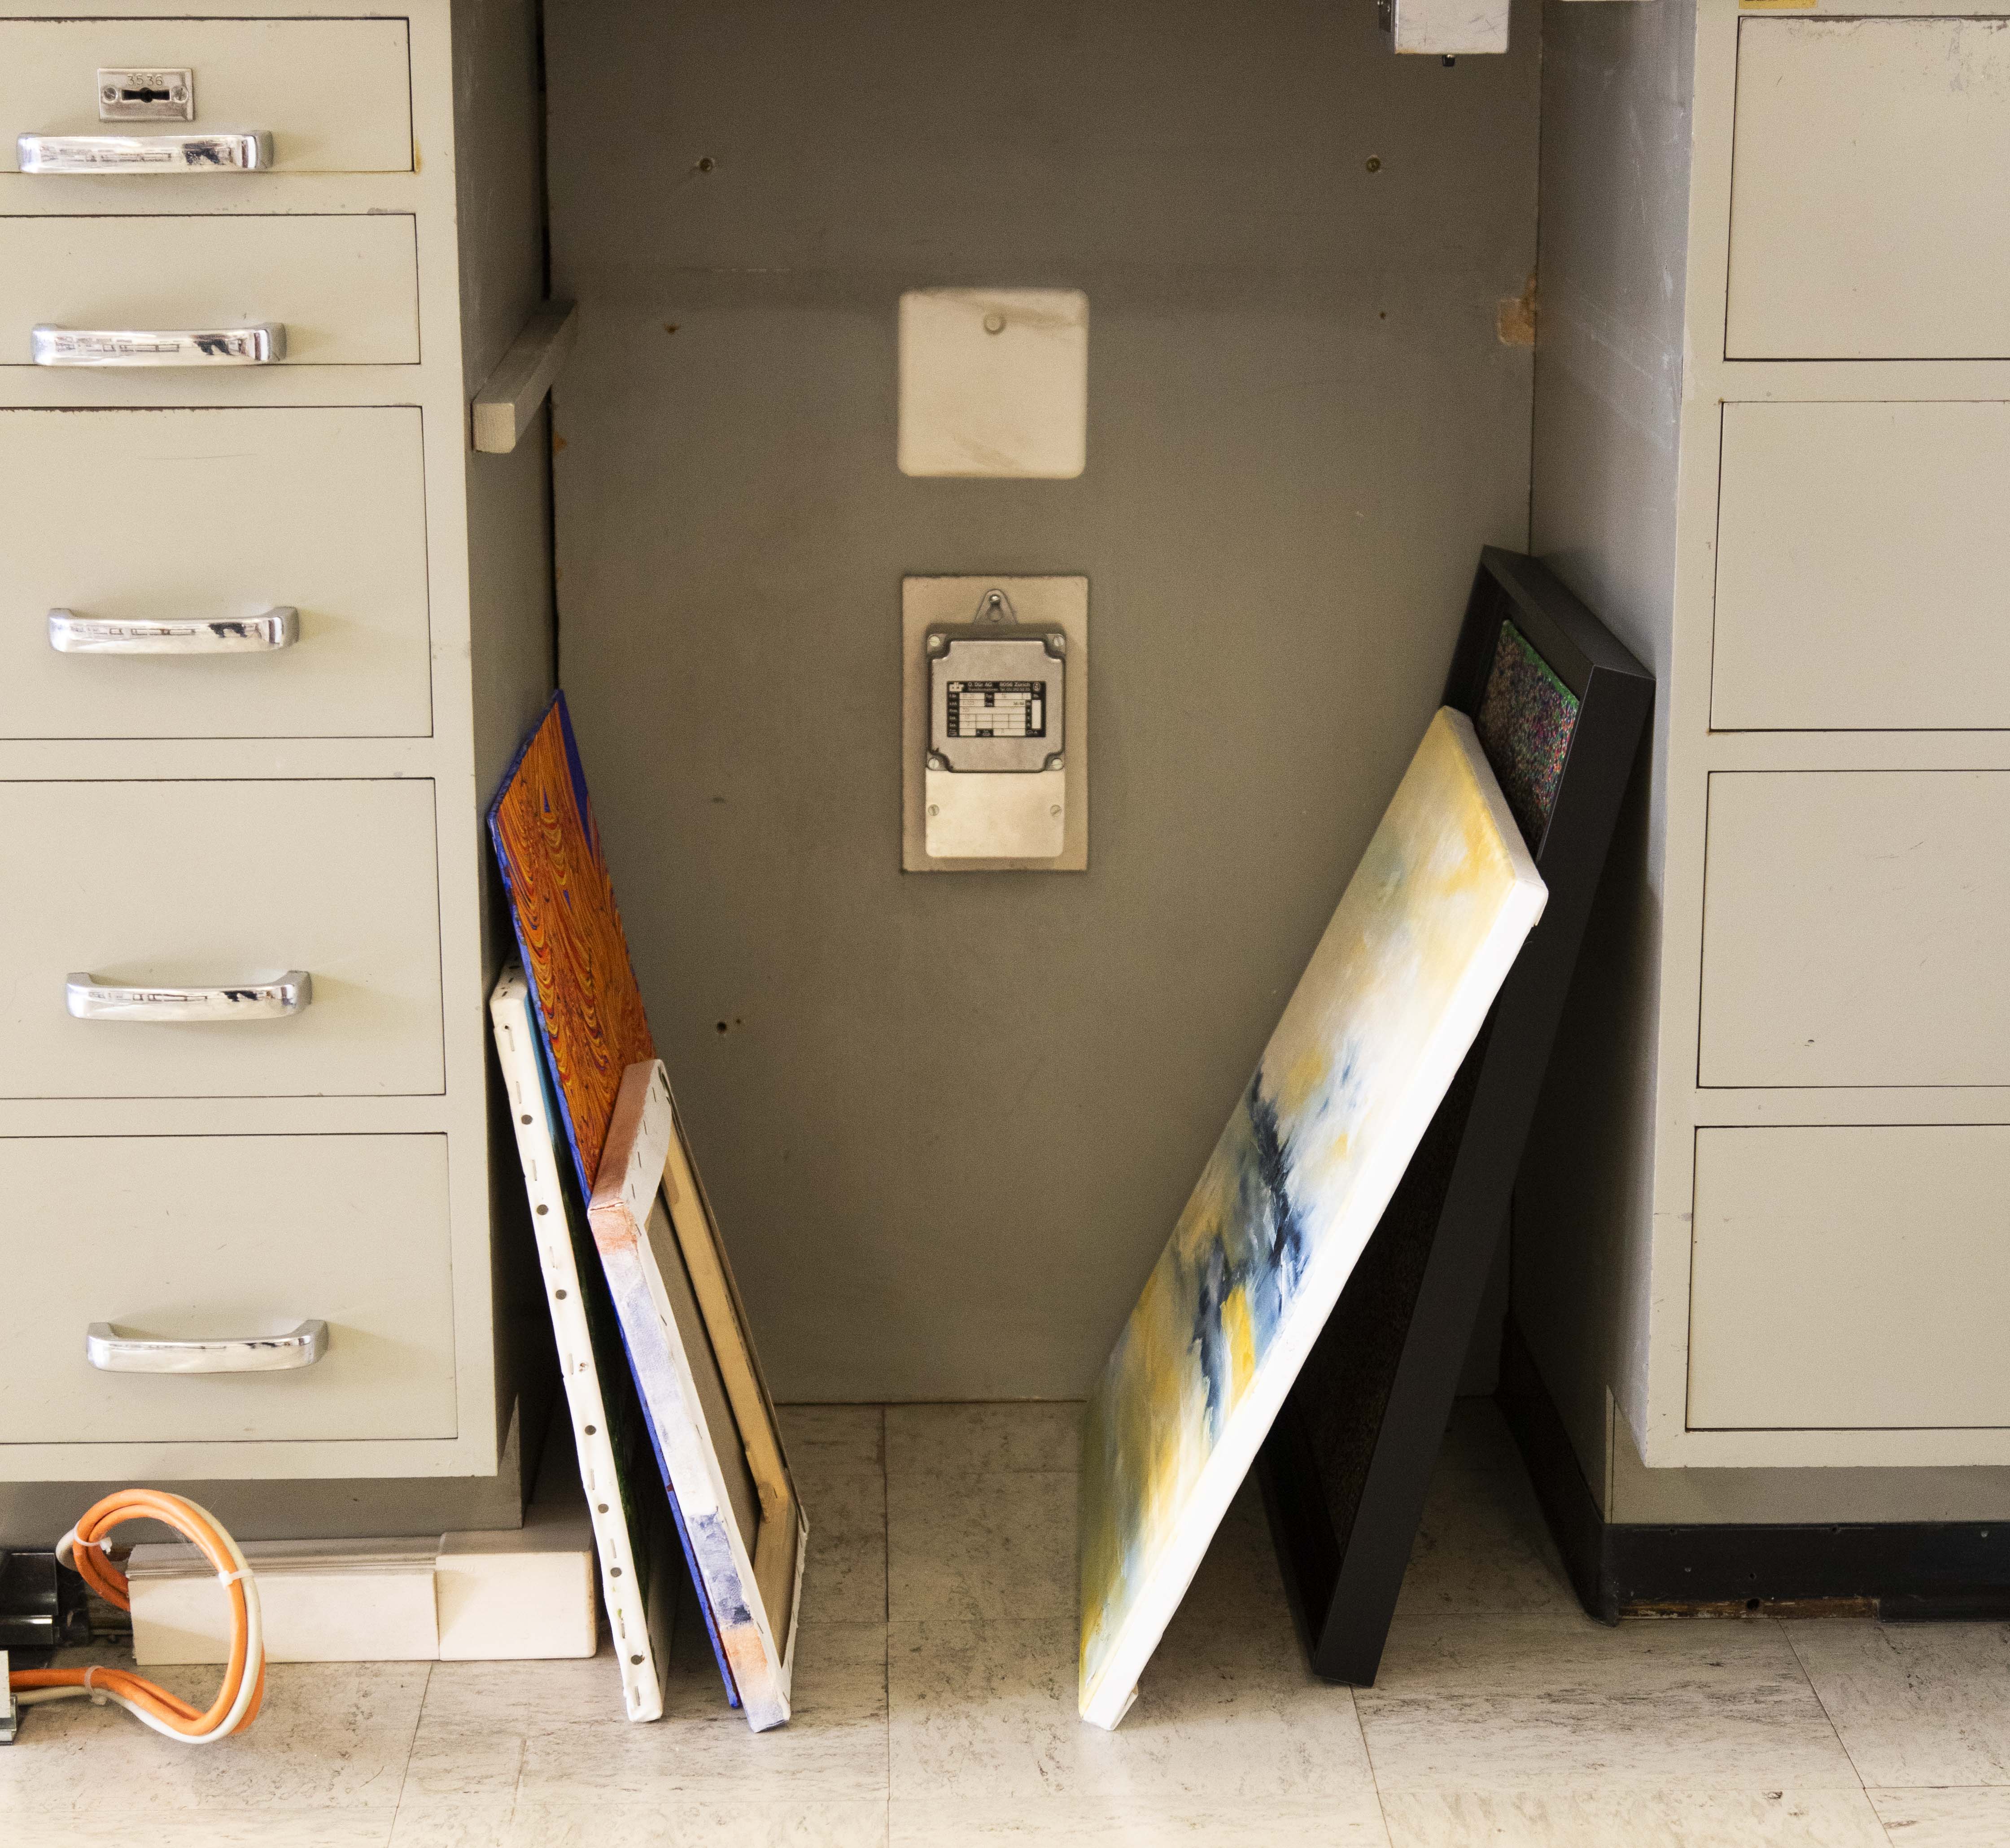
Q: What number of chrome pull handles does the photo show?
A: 5